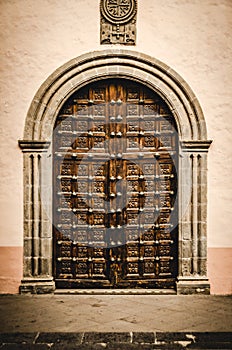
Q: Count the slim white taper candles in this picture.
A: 0